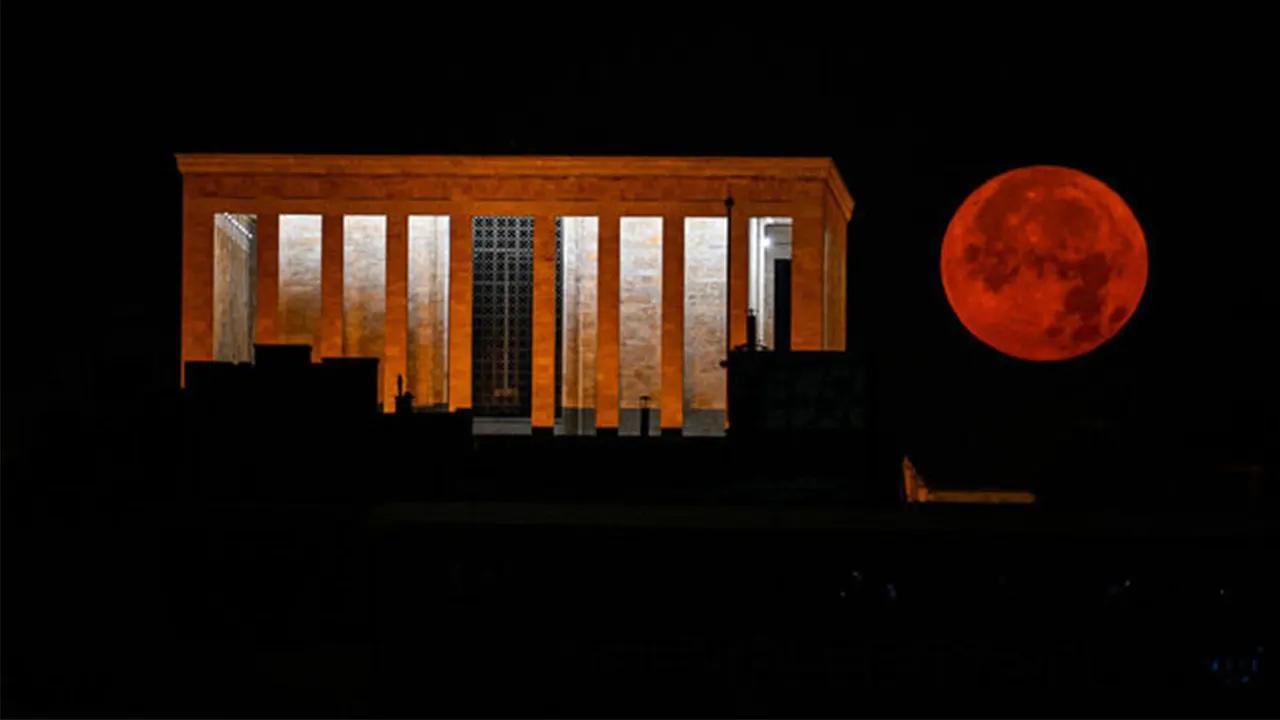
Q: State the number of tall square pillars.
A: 10